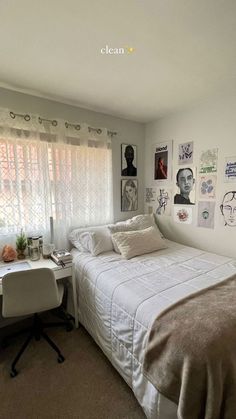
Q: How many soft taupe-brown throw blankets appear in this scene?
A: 1